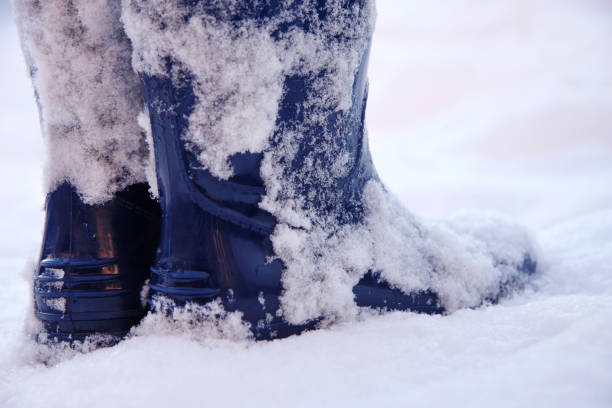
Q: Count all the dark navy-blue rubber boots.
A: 2